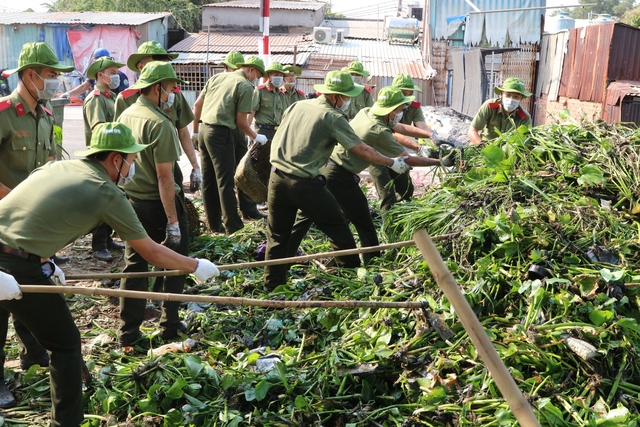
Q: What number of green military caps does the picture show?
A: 14